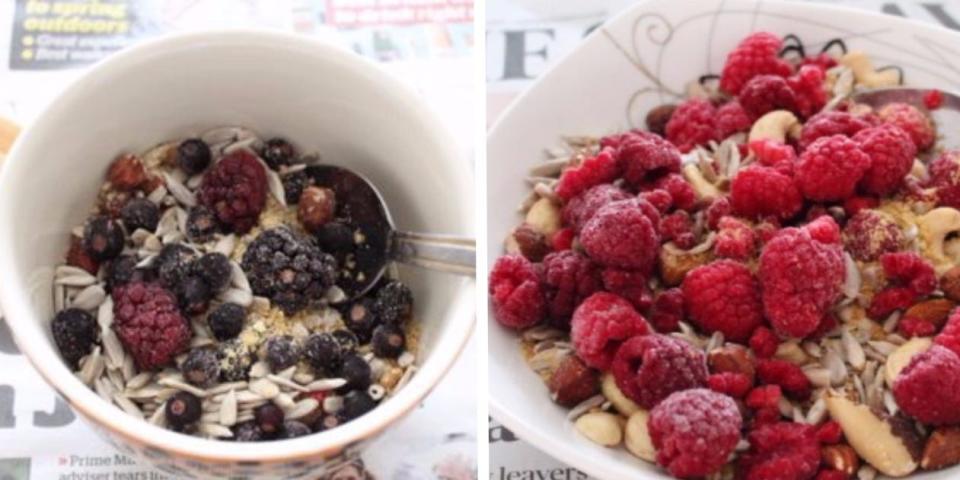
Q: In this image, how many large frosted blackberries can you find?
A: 1